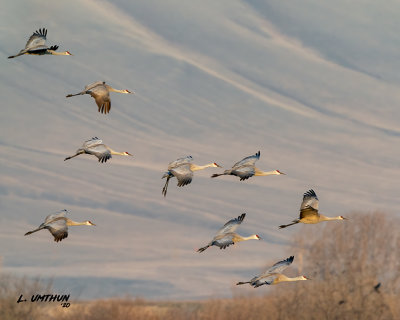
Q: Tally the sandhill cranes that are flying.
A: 9